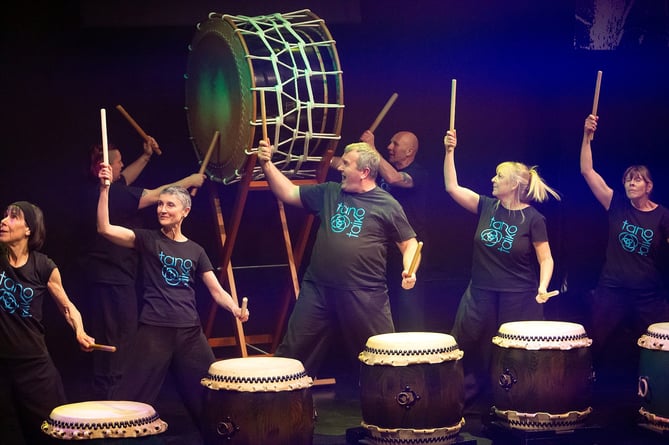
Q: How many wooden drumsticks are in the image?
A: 11